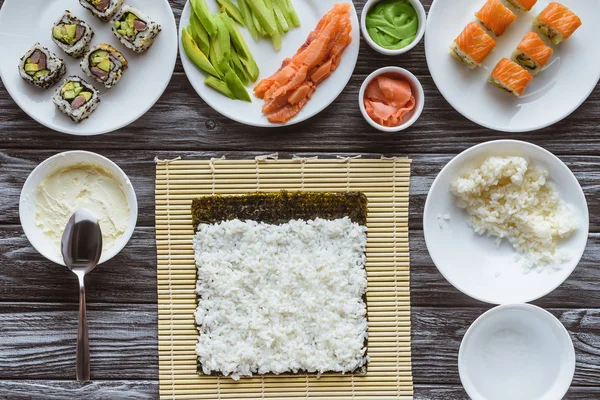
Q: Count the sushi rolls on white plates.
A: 12